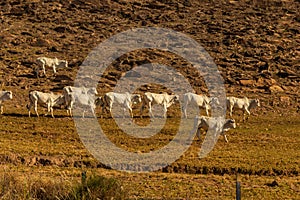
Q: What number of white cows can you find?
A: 10